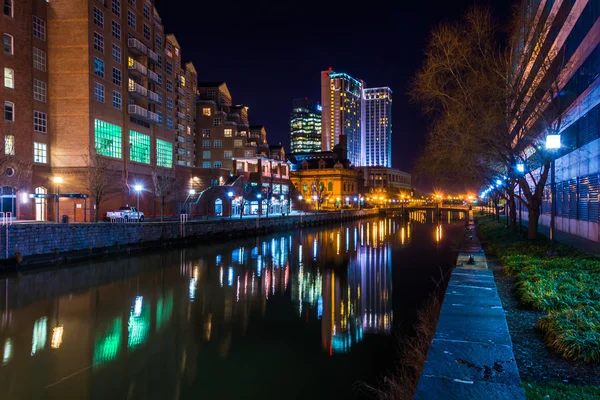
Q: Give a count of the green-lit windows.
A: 3